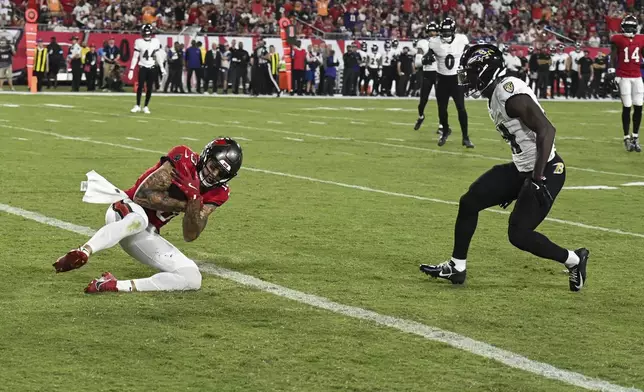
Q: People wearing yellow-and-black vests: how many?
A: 2